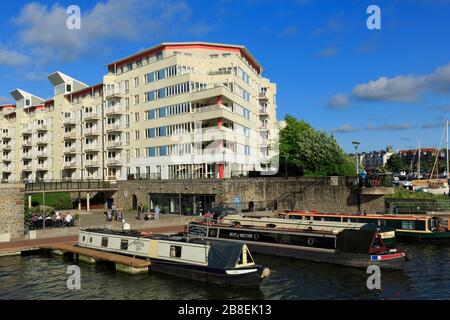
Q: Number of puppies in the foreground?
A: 0